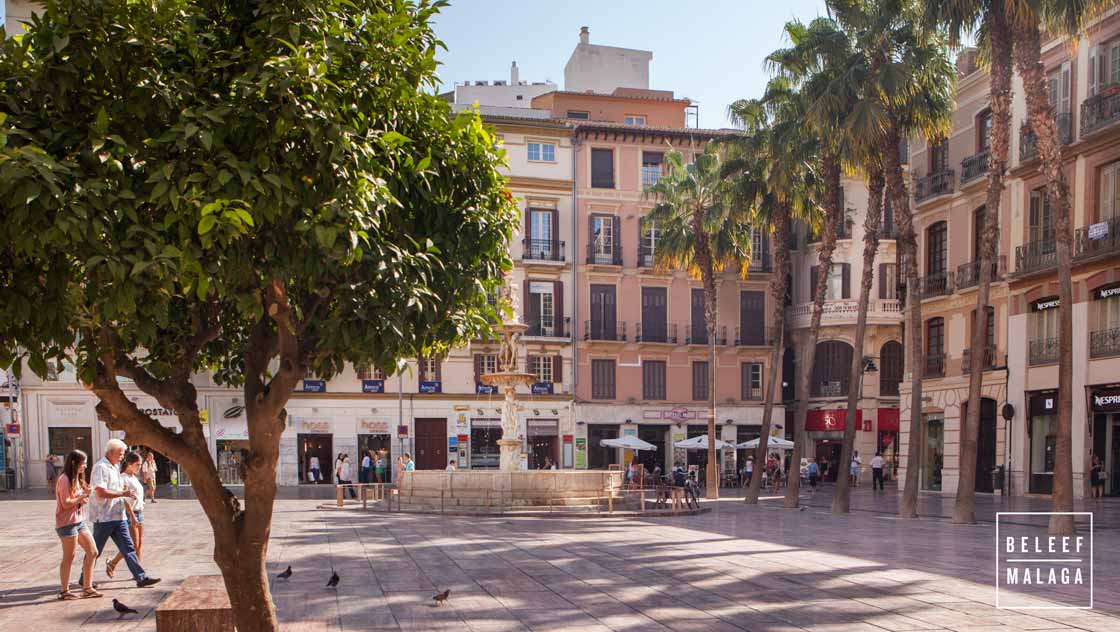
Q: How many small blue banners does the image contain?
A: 5